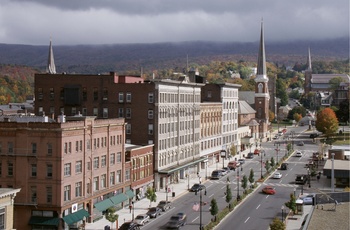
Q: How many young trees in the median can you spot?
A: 7